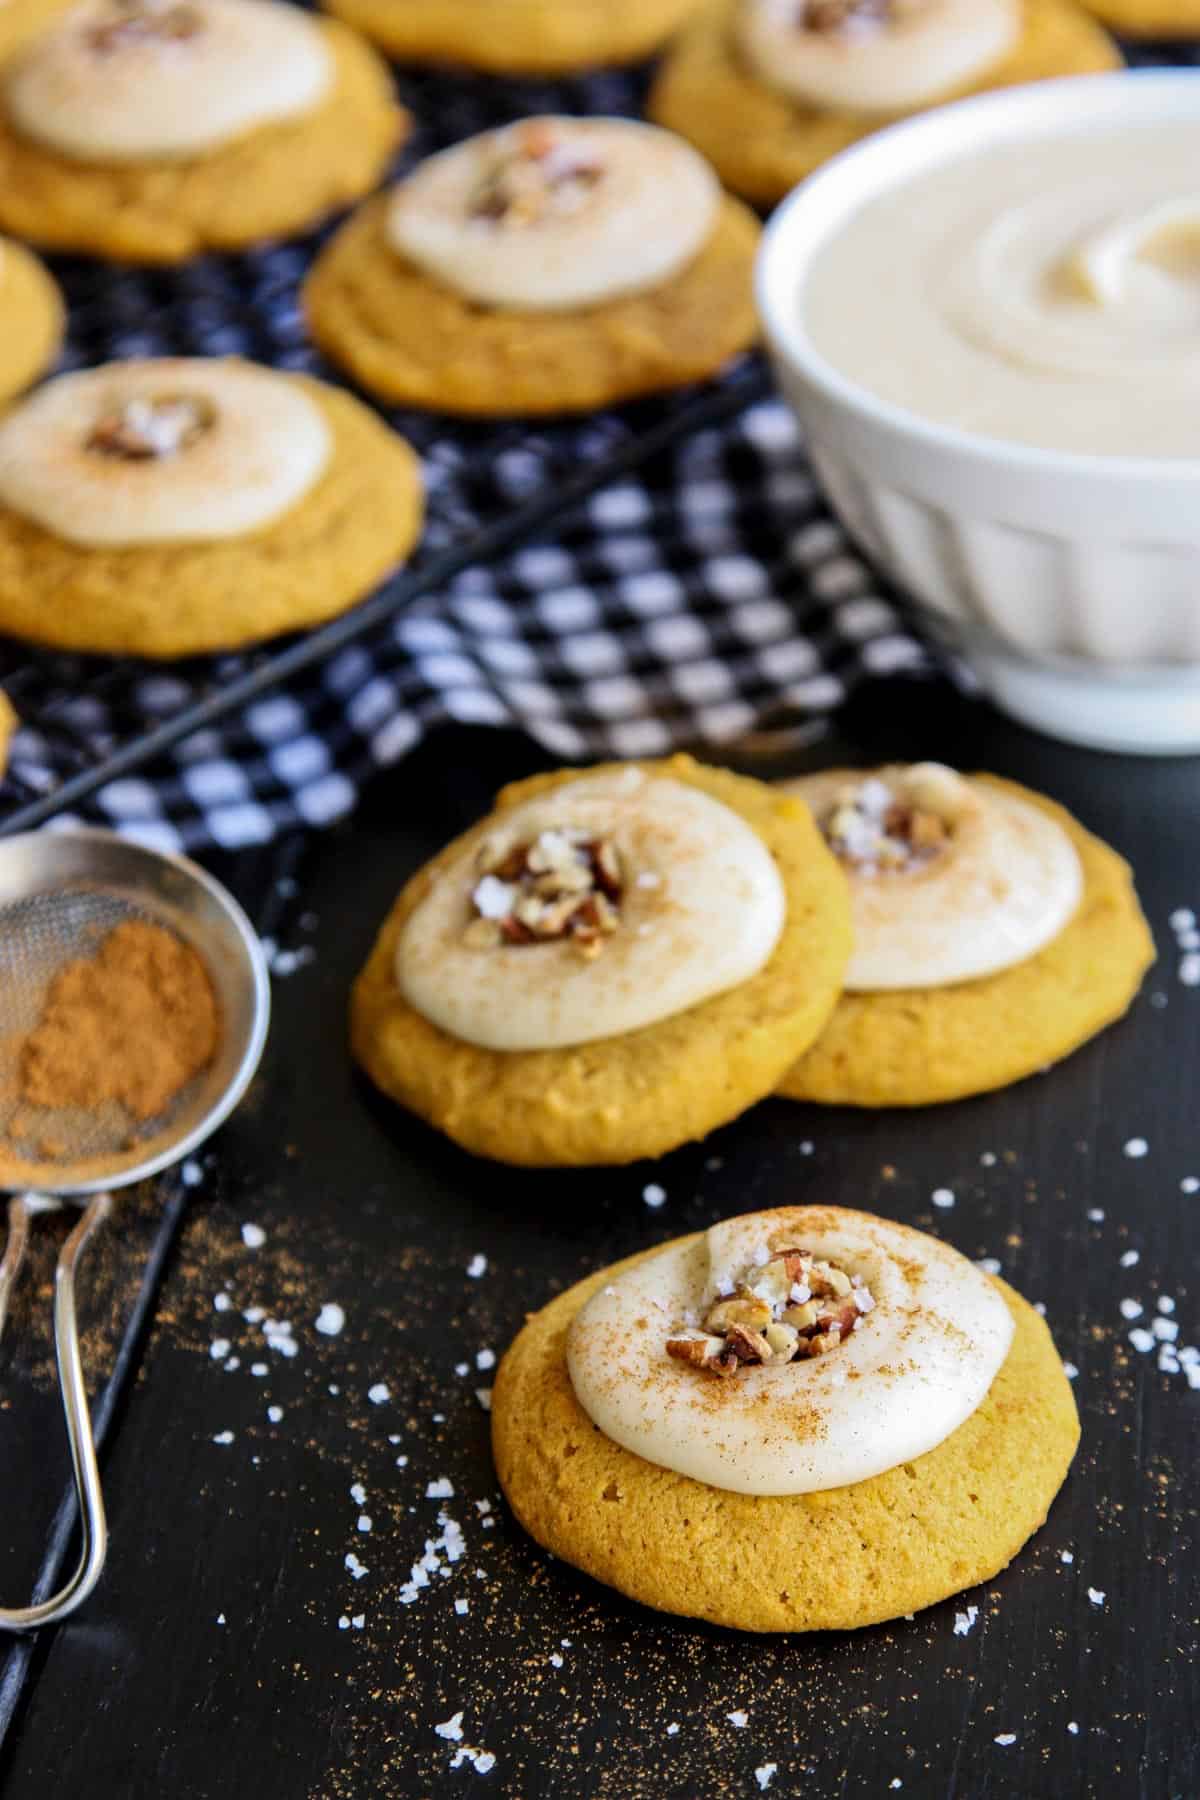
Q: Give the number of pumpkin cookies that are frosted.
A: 7